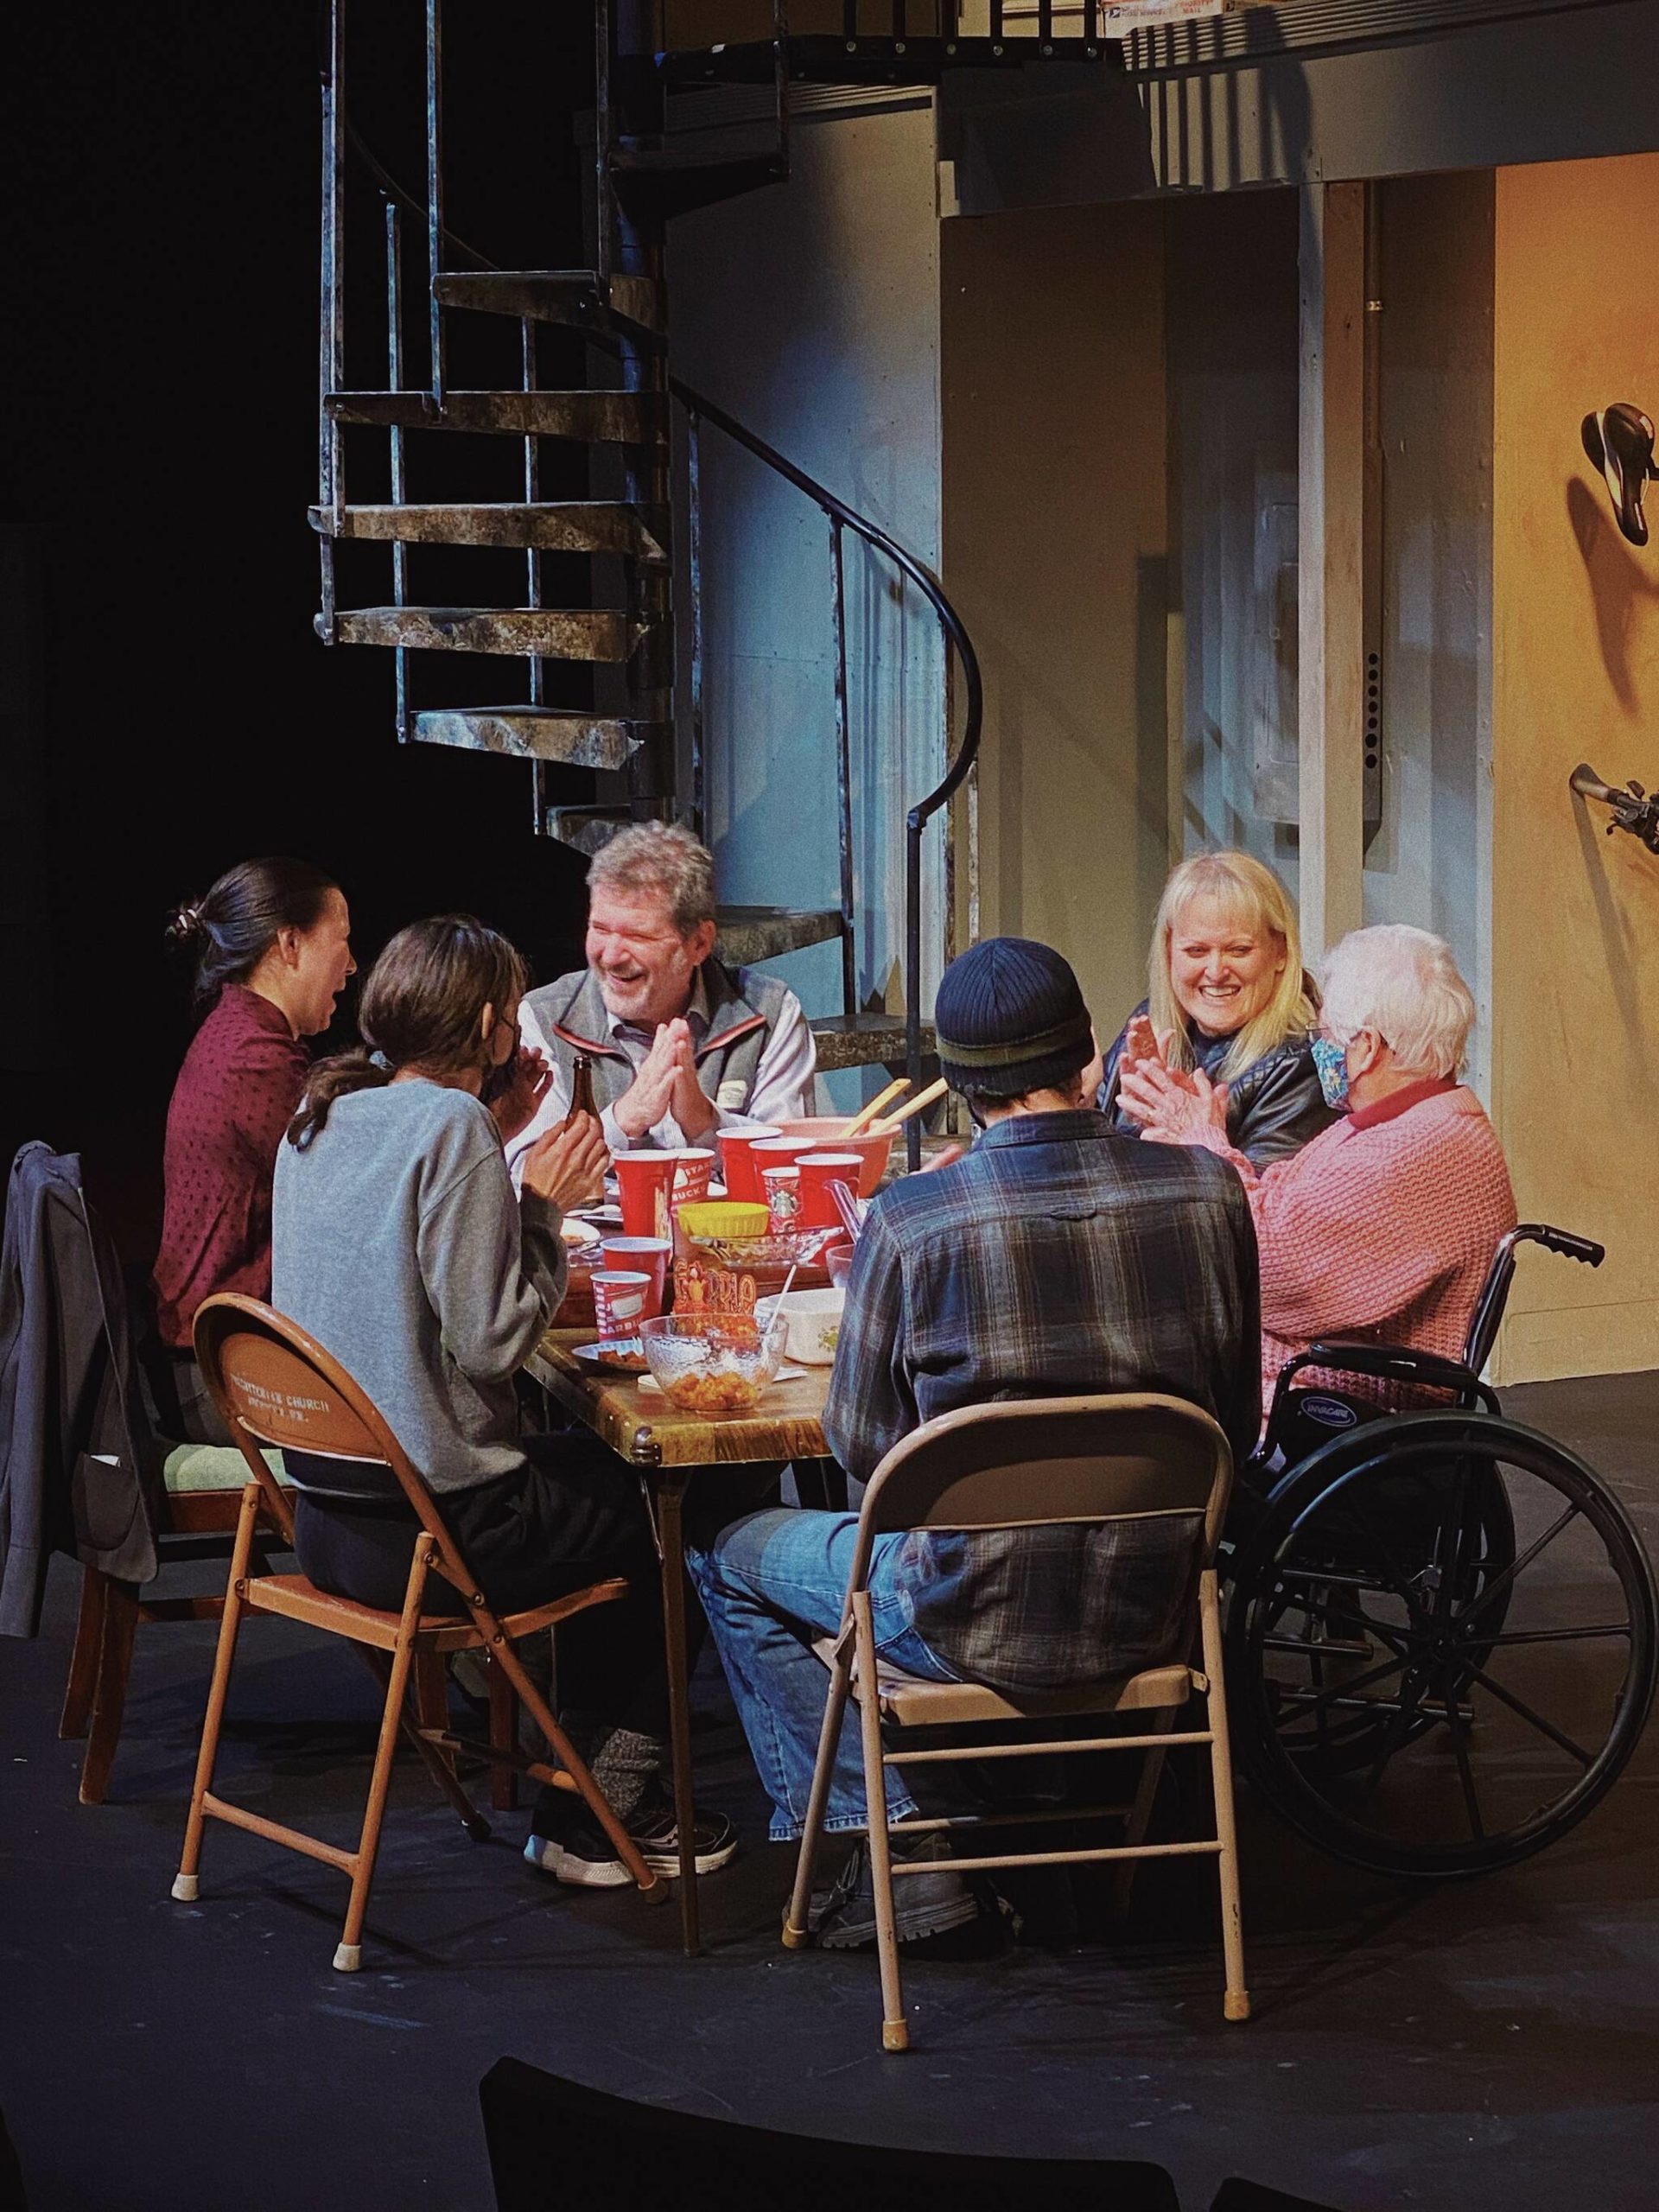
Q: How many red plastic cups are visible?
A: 5